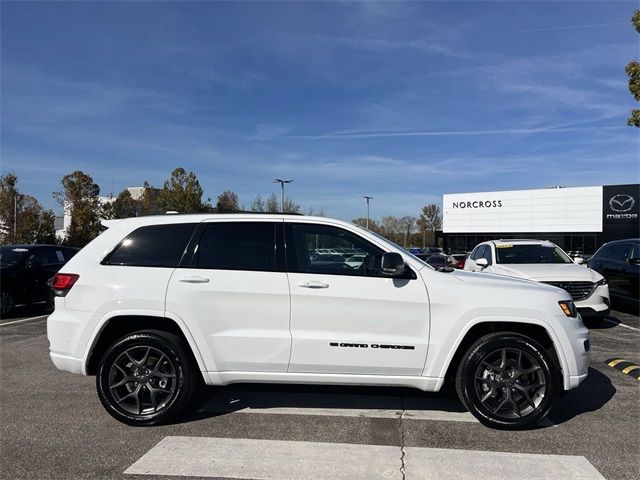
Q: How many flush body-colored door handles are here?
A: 2